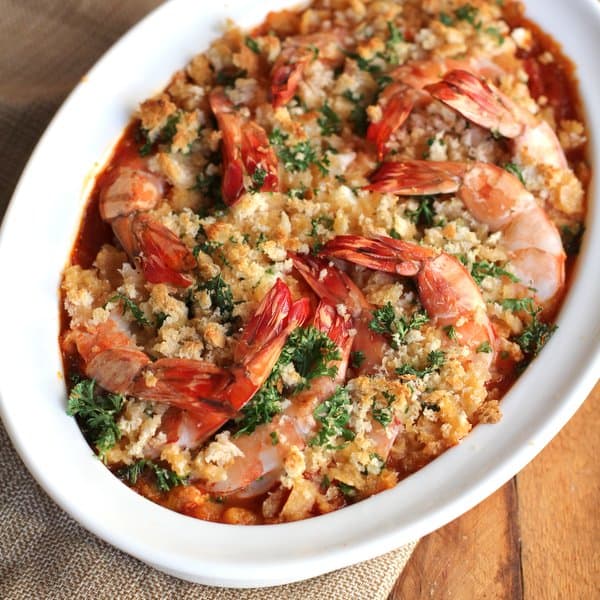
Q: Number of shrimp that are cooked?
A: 11